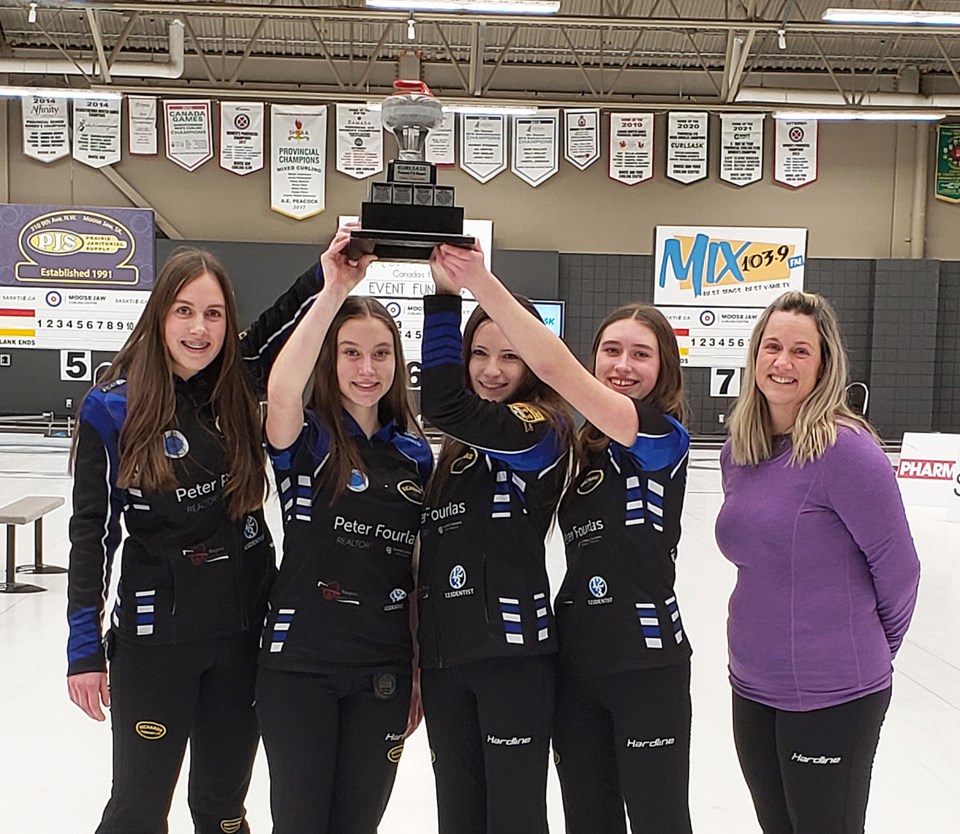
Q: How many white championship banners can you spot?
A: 15